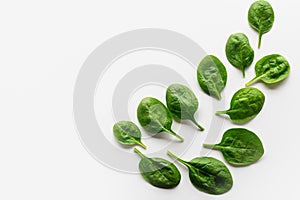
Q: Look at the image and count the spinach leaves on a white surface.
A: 11